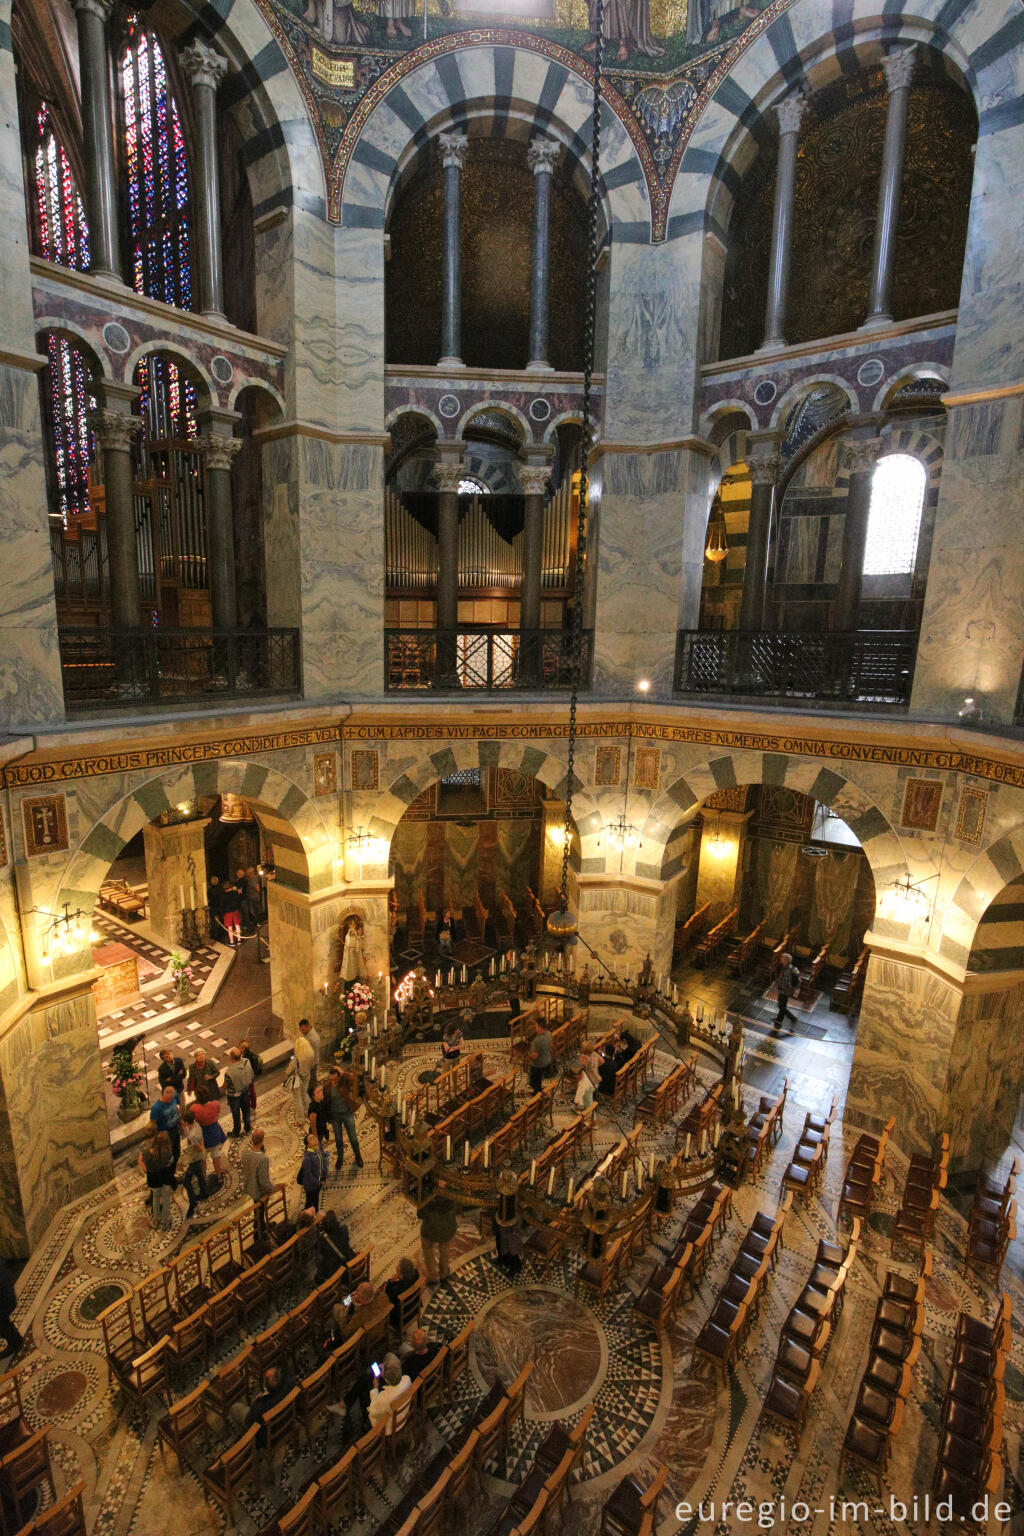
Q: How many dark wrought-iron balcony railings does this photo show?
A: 3